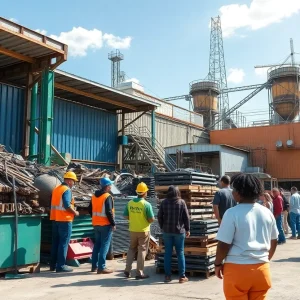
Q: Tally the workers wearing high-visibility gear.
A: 3